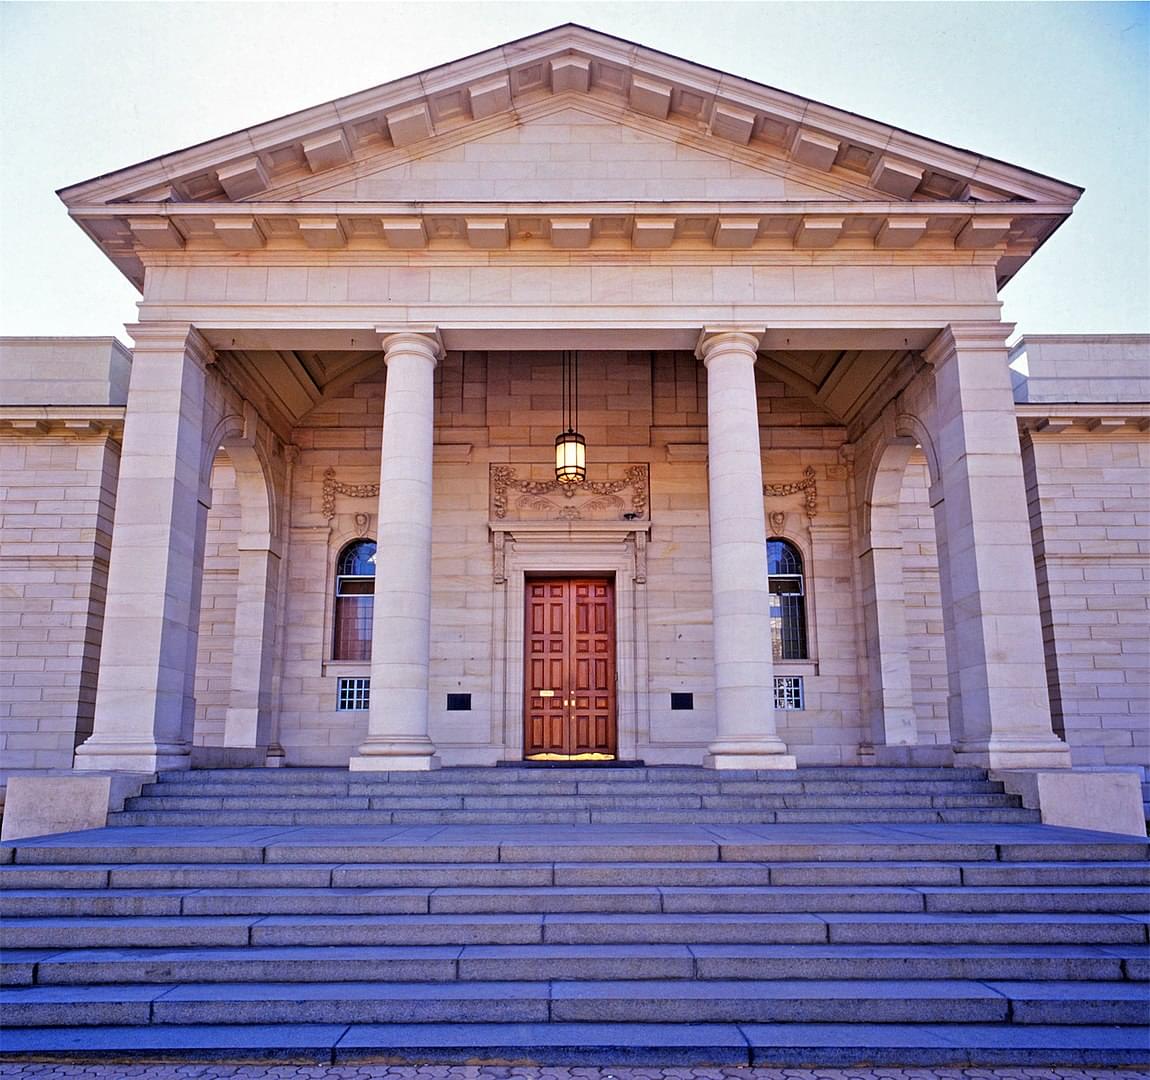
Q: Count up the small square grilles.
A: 2